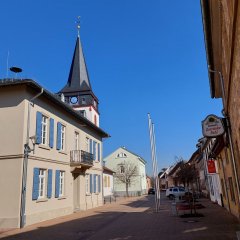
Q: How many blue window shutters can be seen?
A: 12